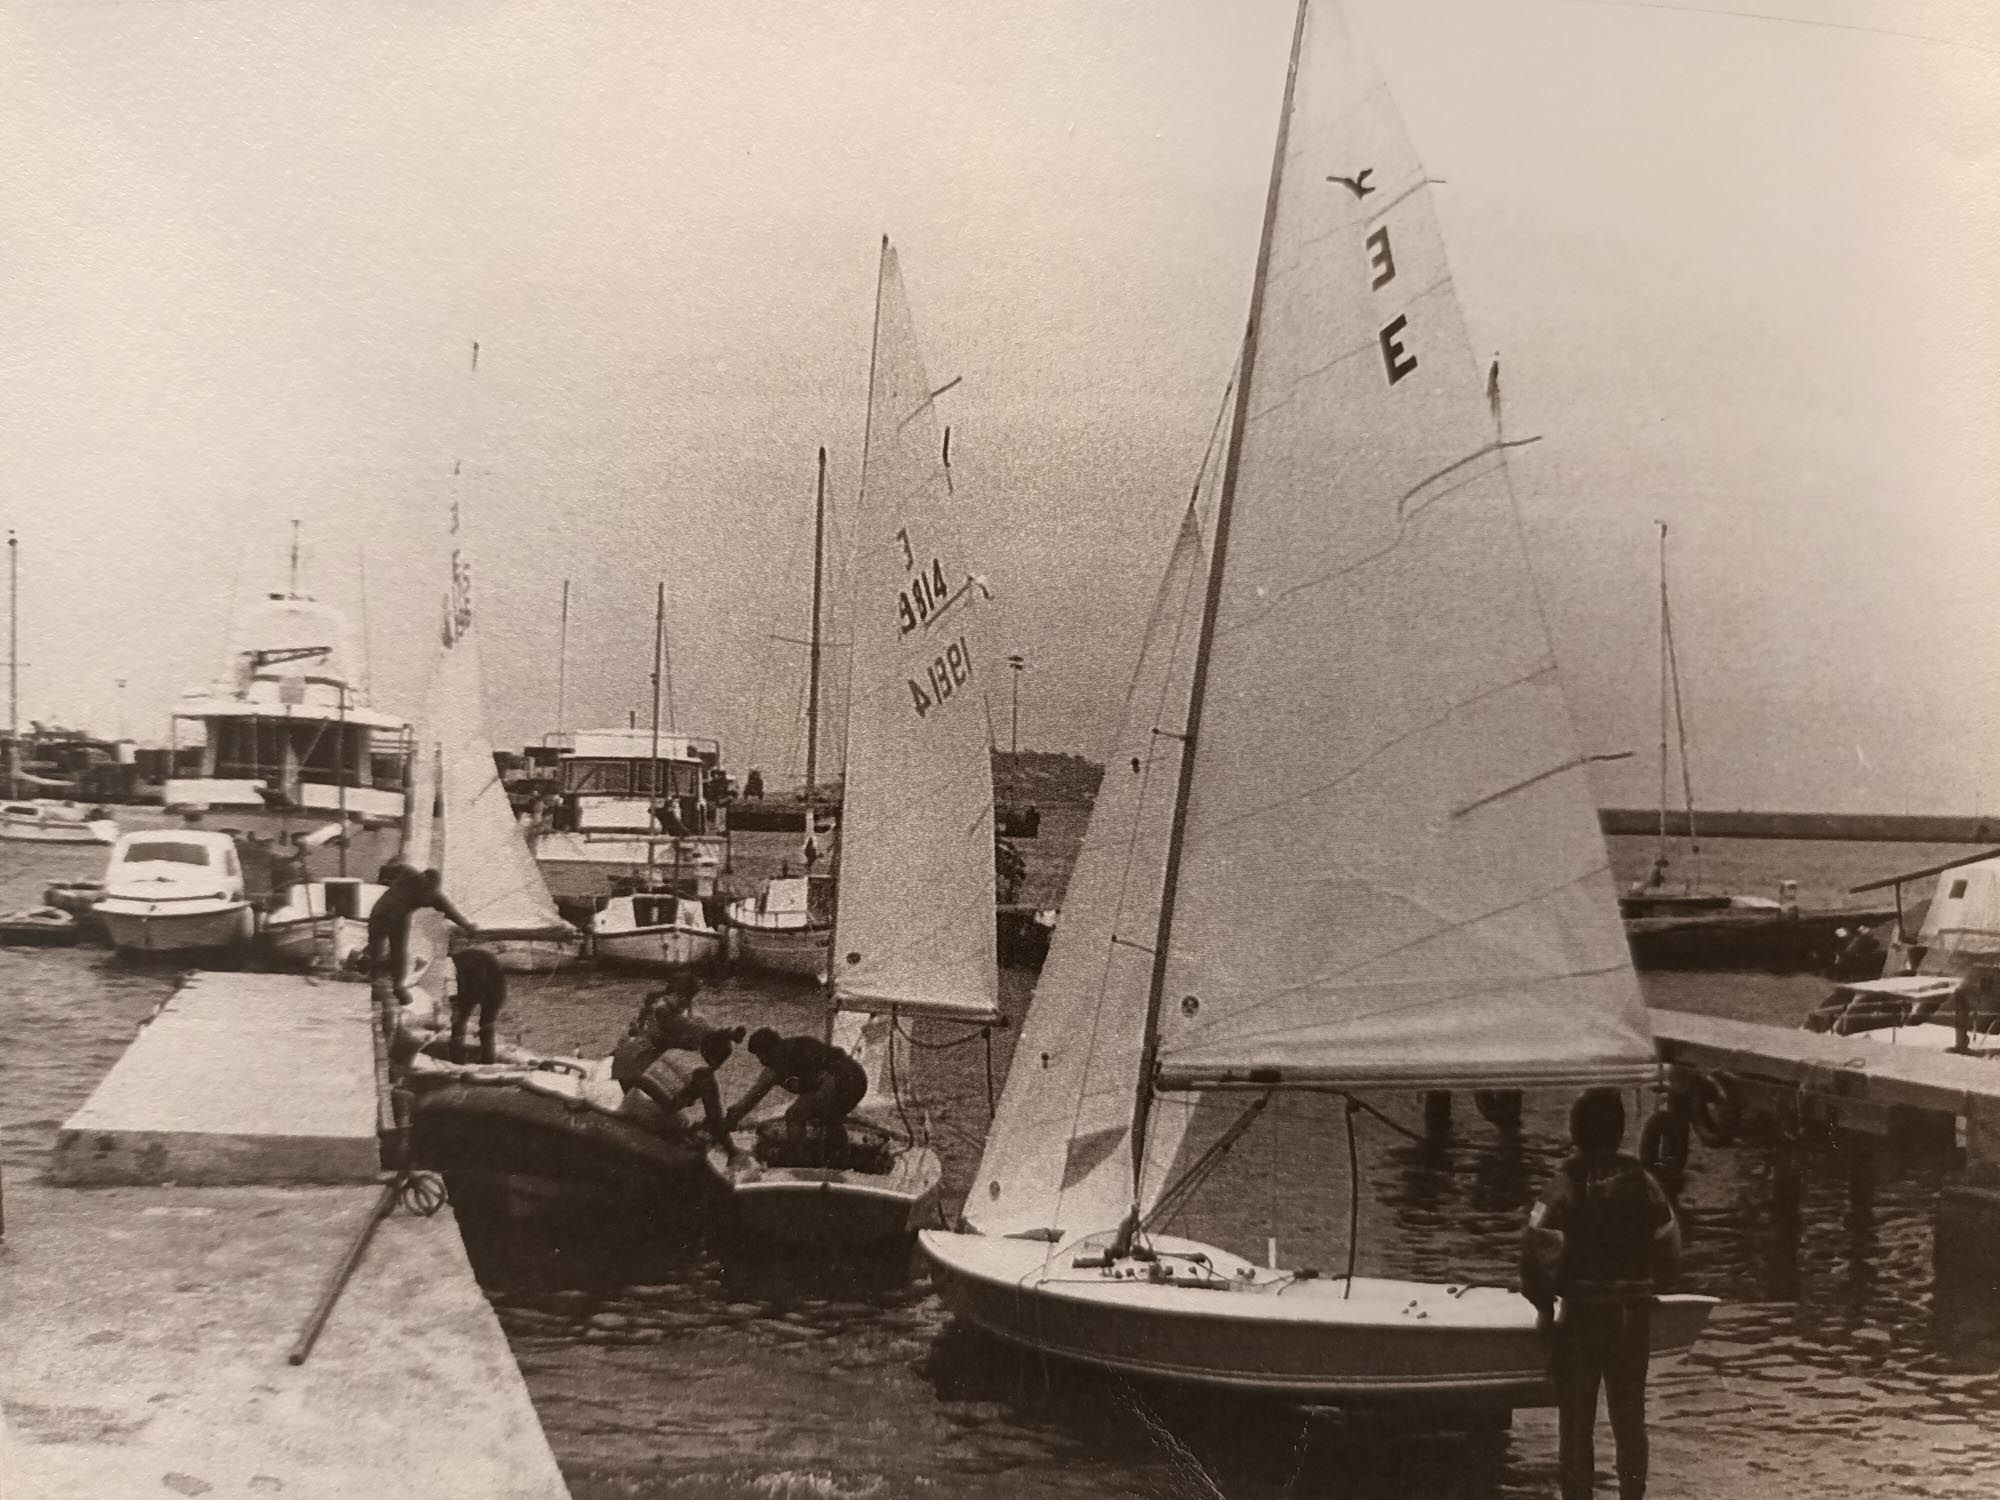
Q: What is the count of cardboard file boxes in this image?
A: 0